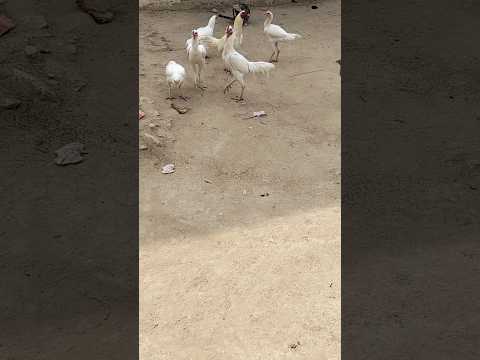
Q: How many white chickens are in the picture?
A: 6